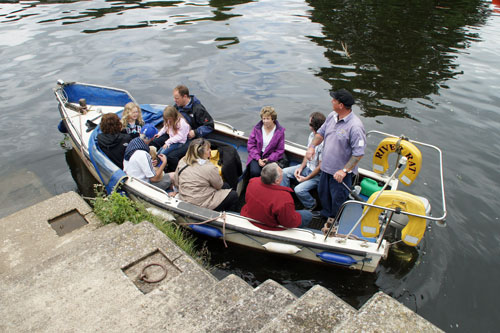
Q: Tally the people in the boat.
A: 10